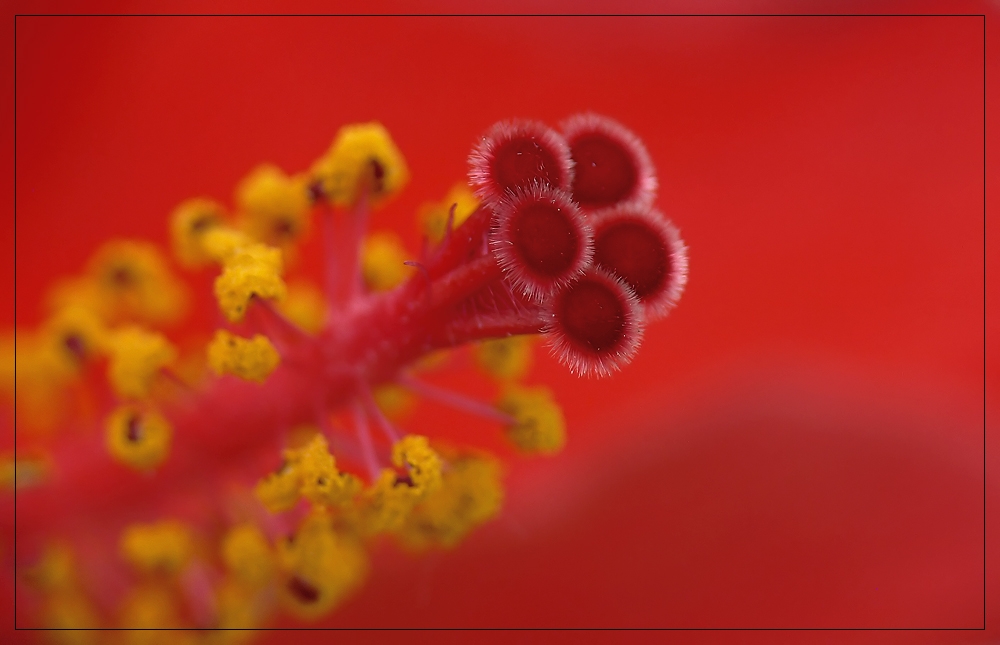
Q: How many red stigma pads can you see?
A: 5